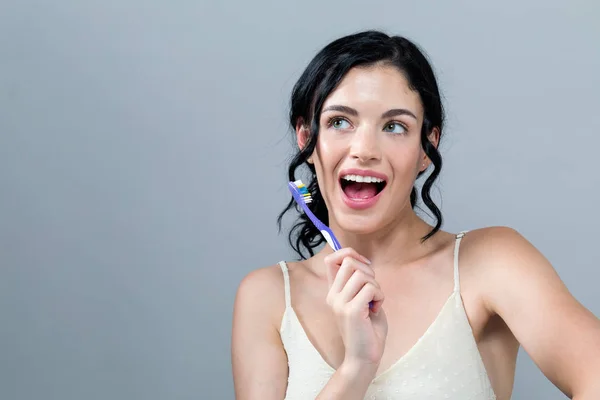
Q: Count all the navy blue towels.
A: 0